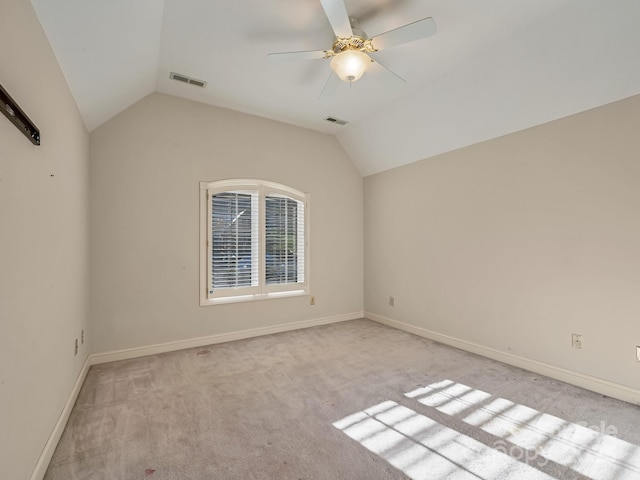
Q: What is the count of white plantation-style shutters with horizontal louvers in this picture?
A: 2